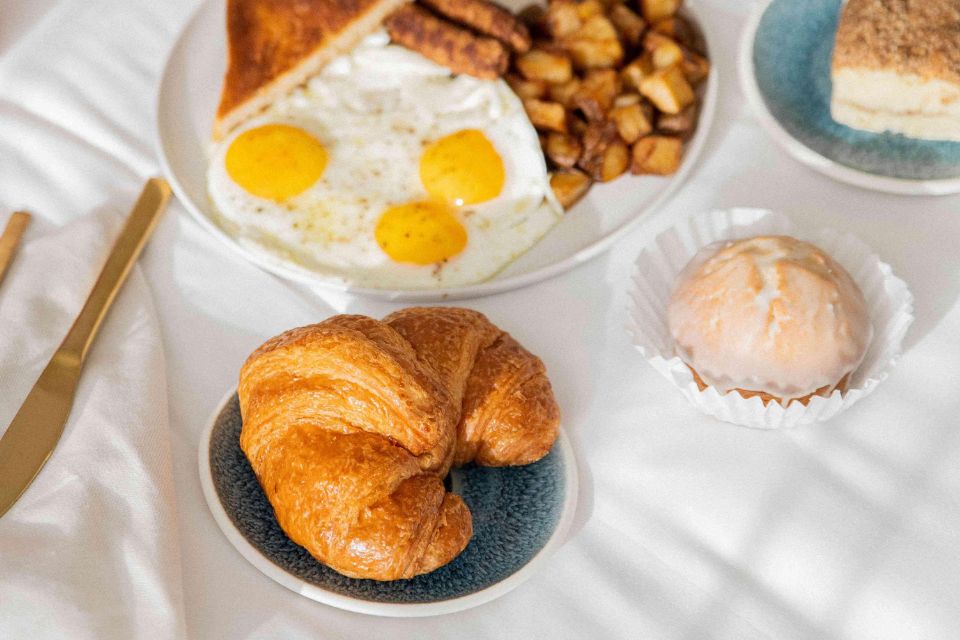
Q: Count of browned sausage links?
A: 2